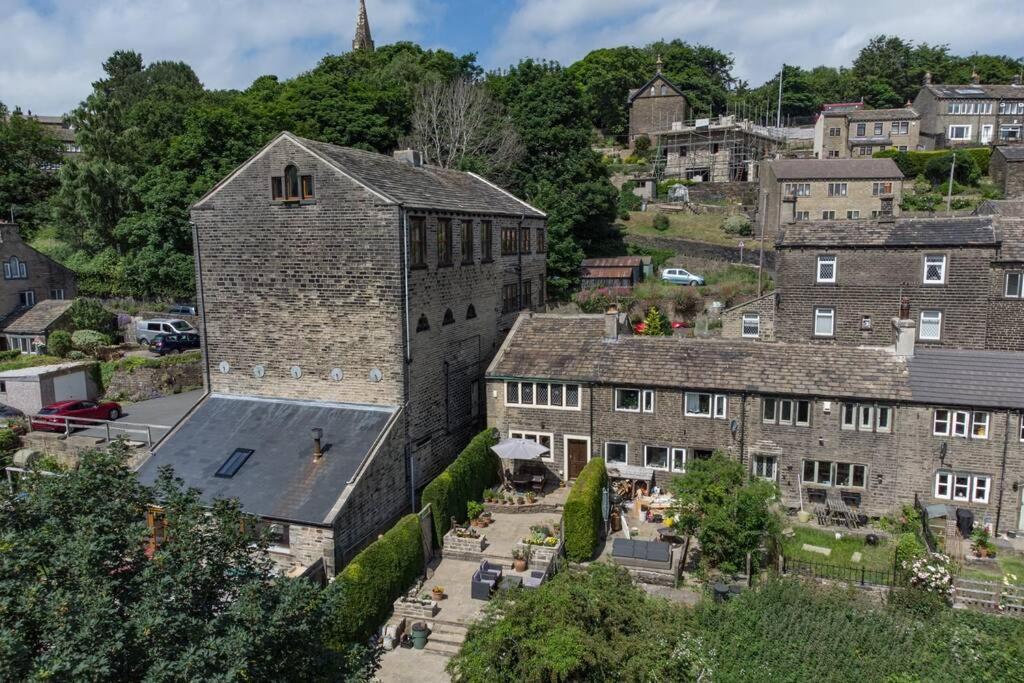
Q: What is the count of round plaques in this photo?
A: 5